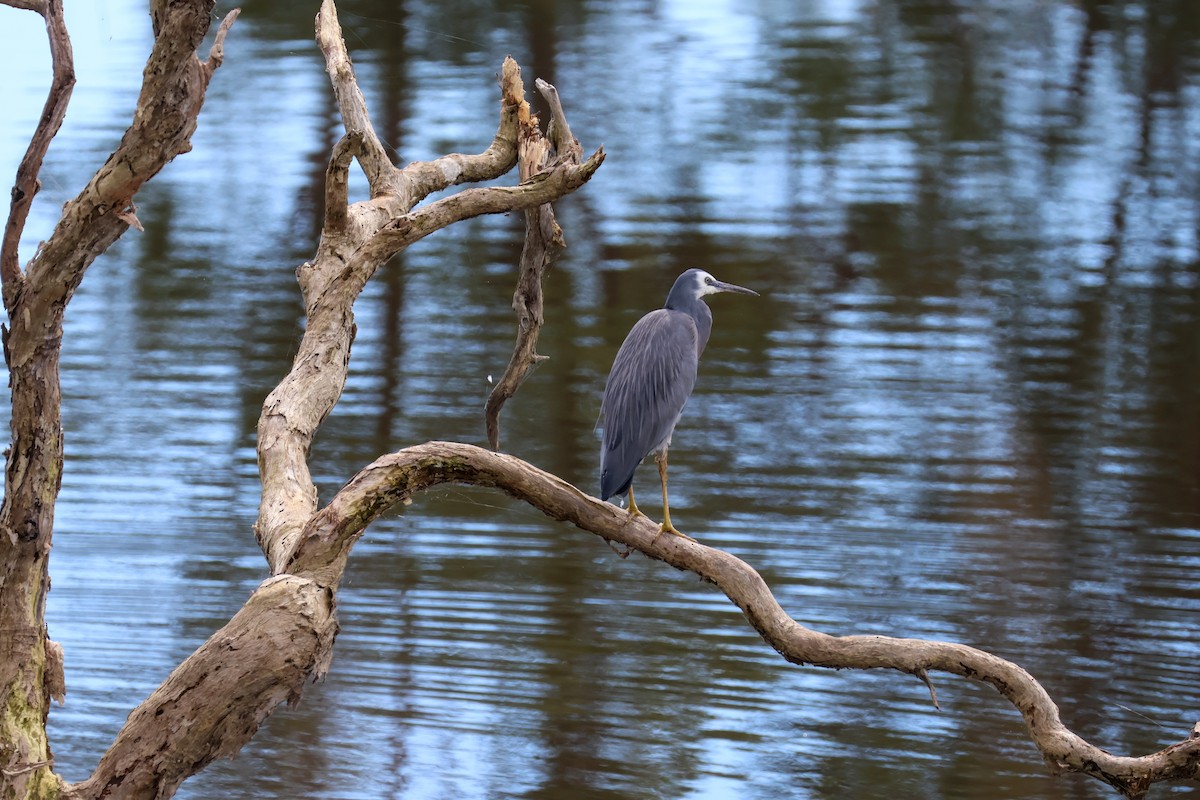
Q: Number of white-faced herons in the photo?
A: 1